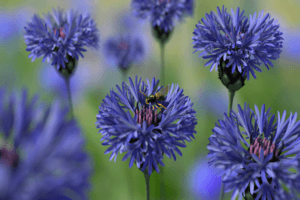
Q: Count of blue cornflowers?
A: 7